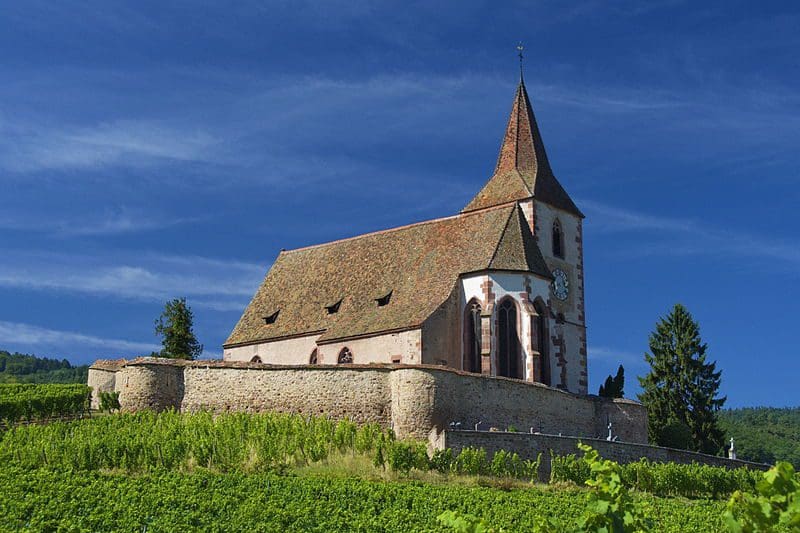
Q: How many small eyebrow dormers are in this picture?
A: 3